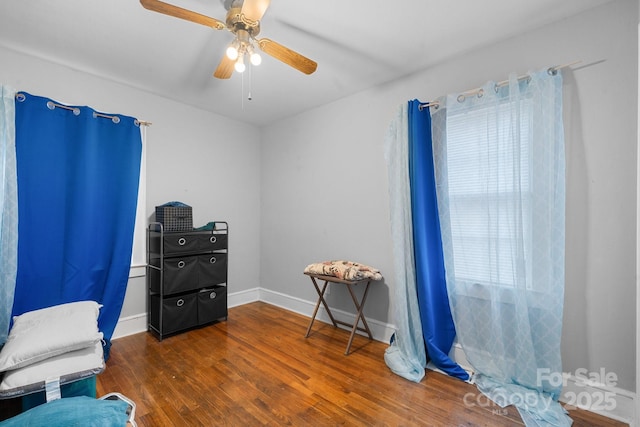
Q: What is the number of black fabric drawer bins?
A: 6